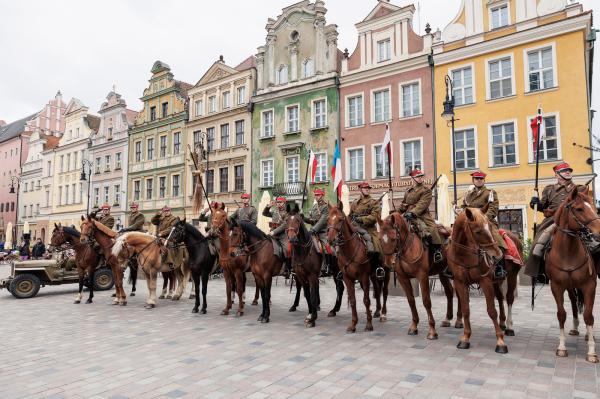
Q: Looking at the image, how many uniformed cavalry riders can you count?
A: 11